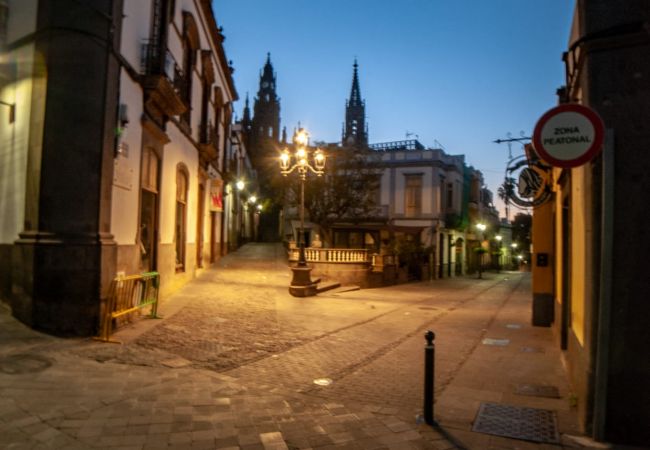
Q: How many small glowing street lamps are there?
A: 7